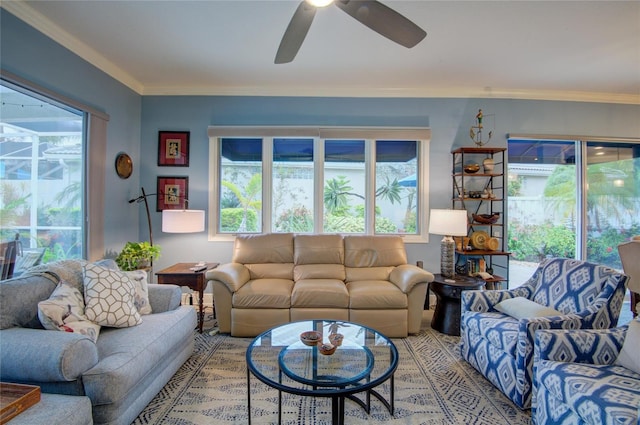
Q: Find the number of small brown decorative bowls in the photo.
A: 3